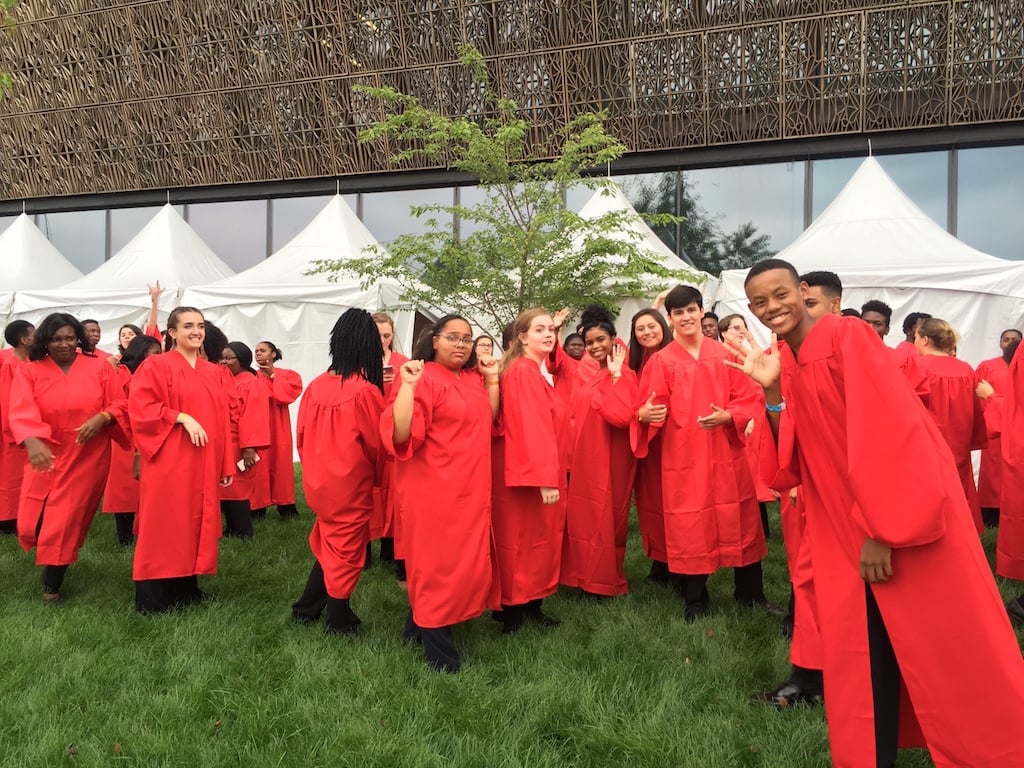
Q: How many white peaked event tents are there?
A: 5